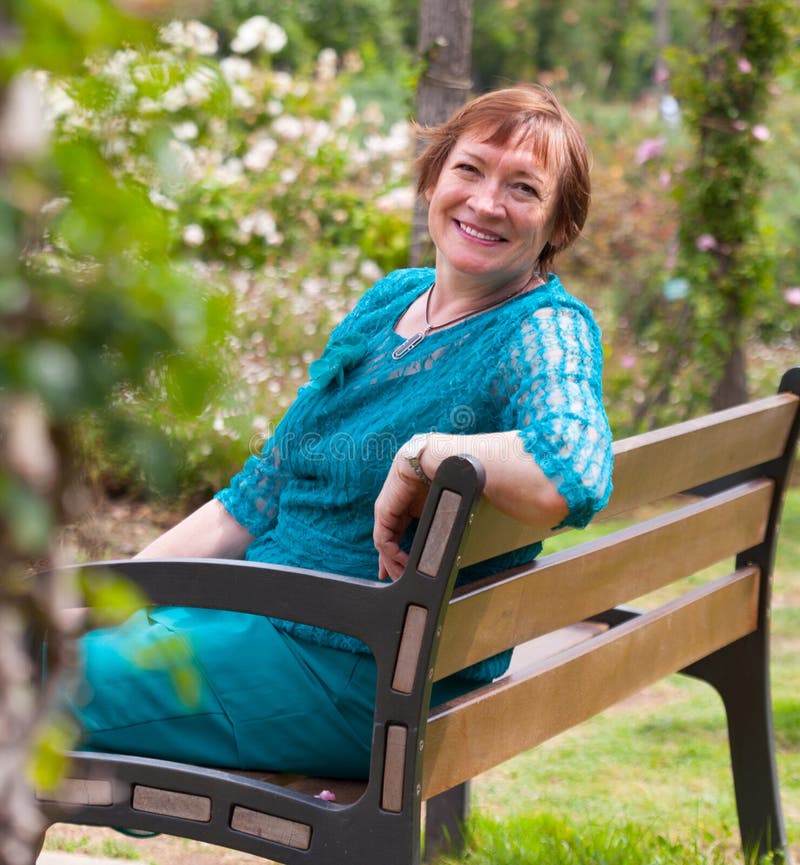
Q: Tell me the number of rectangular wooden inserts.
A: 6